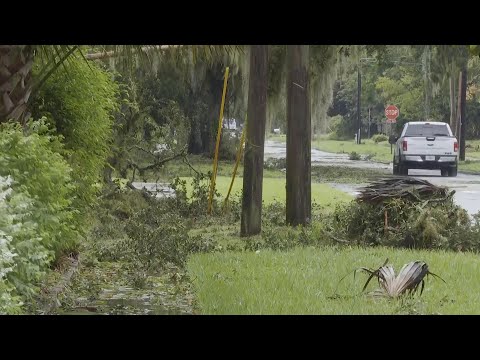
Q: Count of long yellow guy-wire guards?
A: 2